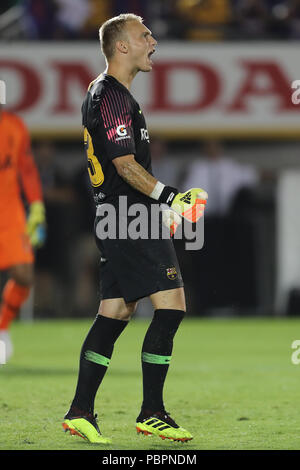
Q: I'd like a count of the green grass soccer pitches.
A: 1